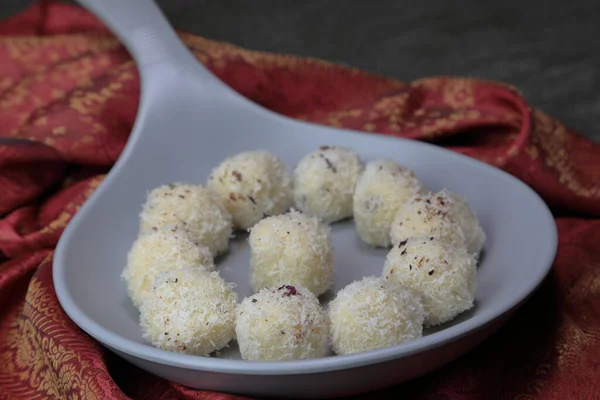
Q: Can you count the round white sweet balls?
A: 11